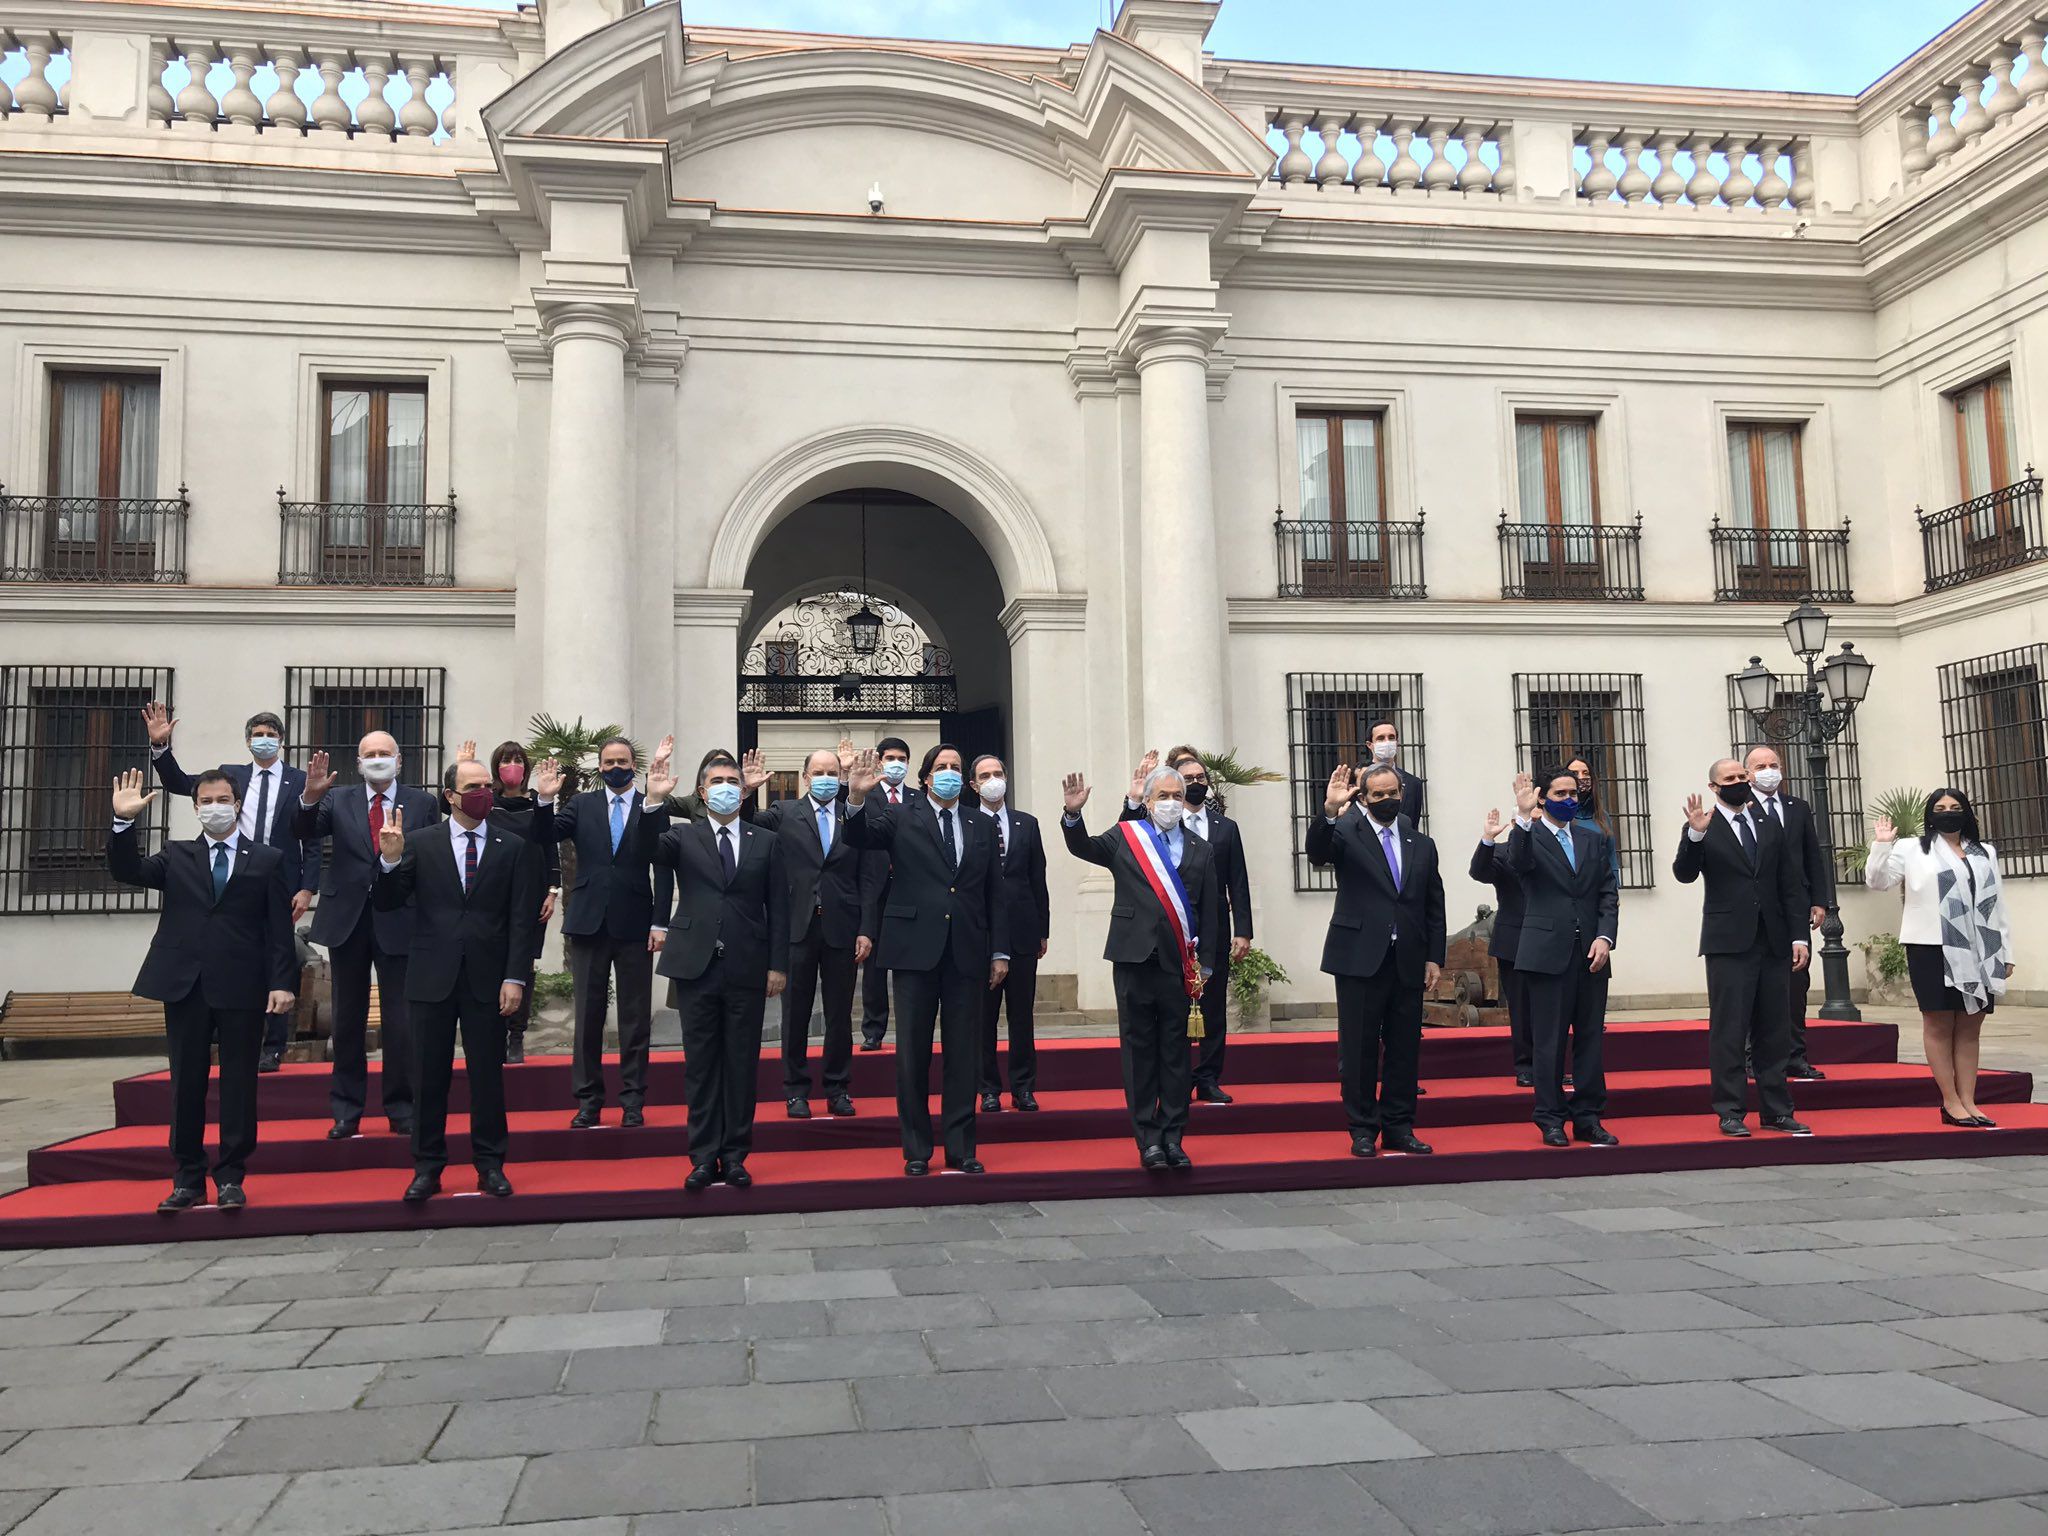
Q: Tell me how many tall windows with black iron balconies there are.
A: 6